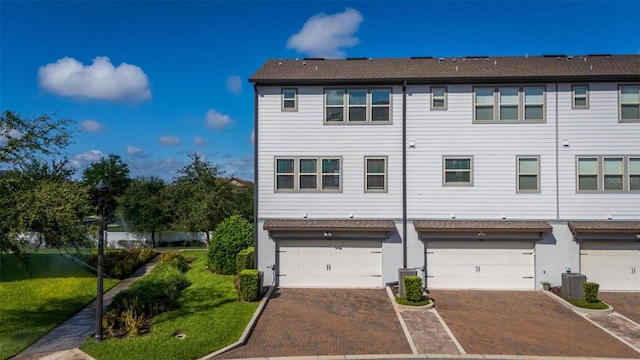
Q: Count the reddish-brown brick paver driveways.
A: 3